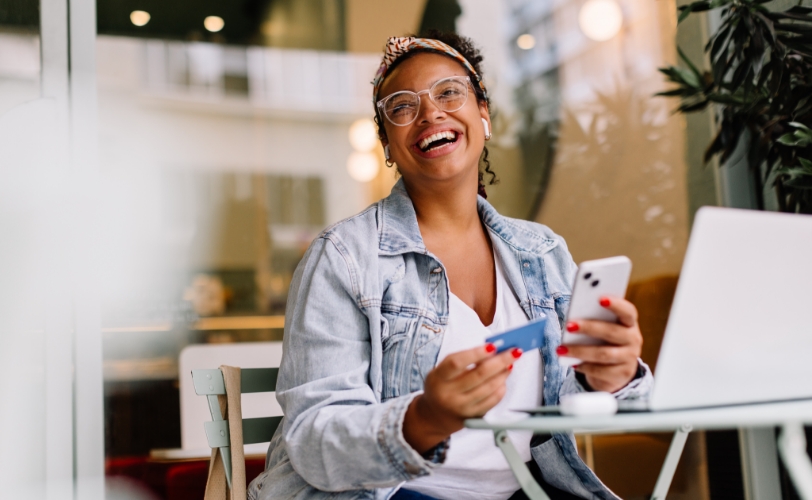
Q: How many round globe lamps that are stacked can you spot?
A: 2